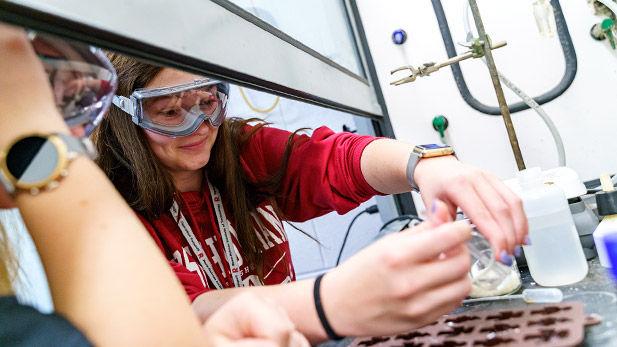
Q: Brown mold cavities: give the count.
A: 13